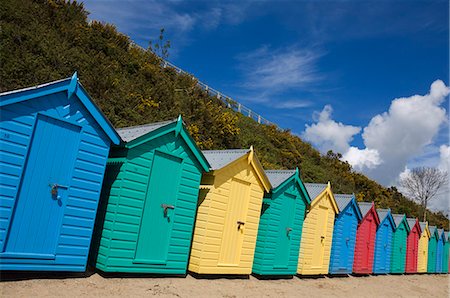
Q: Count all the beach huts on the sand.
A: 14